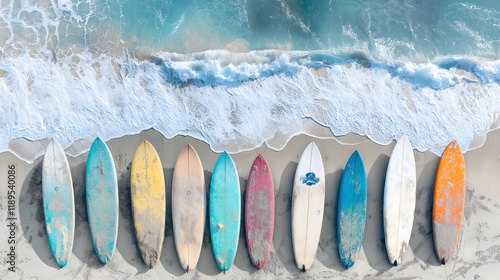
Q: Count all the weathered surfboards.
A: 10